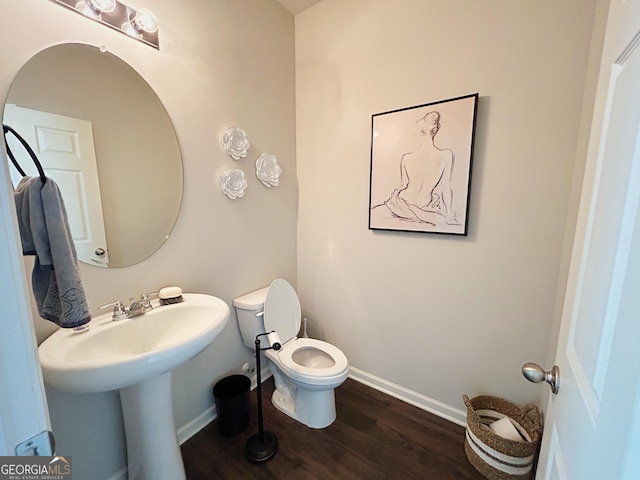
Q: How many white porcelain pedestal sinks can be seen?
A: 1